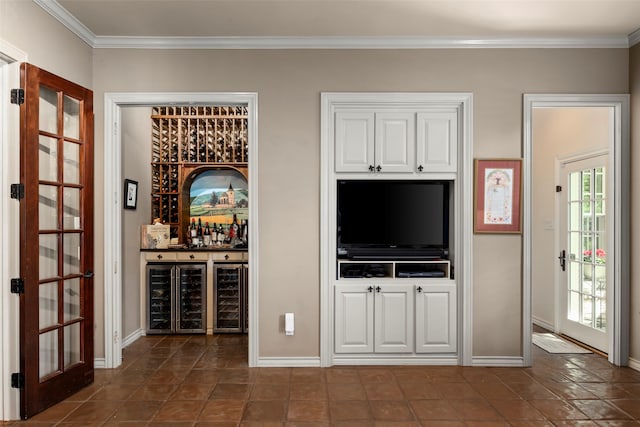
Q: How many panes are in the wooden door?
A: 12